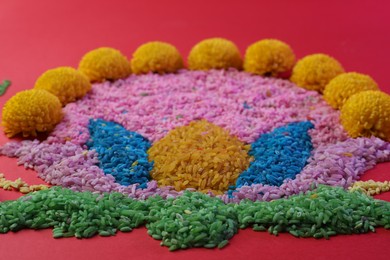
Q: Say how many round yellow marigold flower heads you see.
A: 9